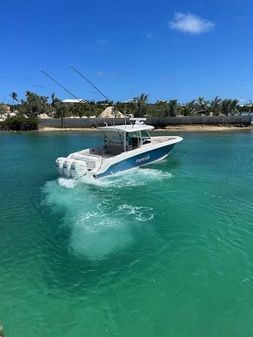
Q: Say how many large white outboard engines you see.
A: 3